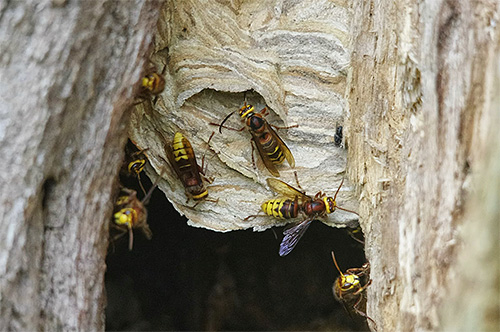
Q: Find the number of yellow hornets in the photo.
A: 7